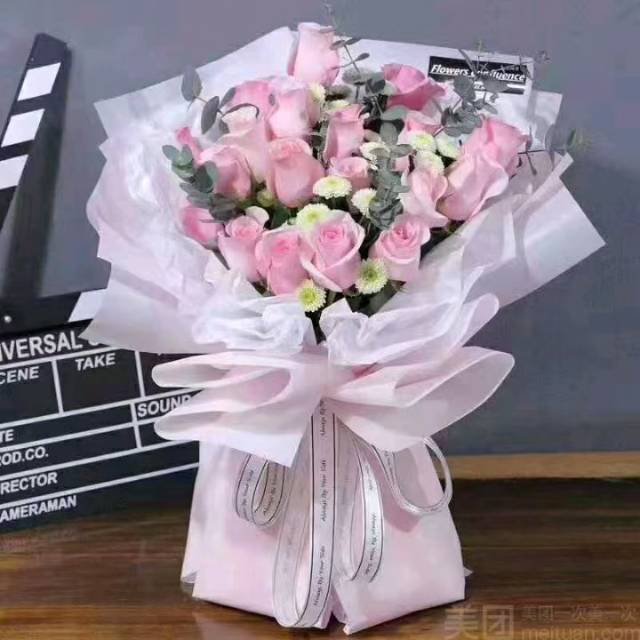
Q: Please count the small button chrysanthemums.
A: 11